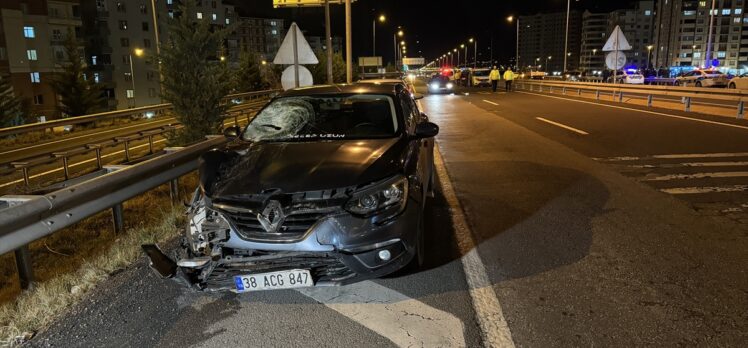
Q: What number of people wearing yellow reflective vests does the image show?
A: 2